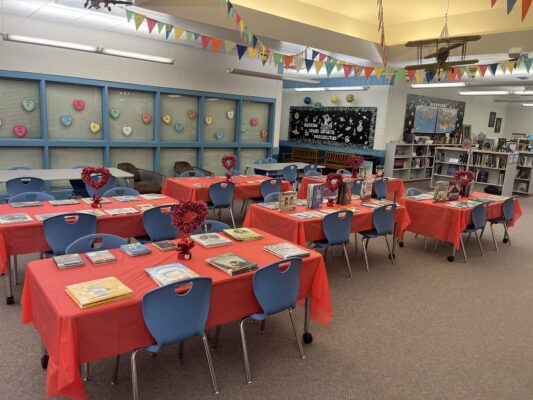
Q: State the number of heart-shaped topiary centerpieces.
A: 6